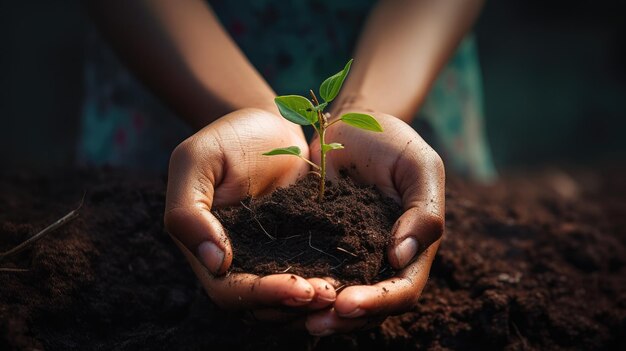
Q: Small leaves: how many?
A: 5